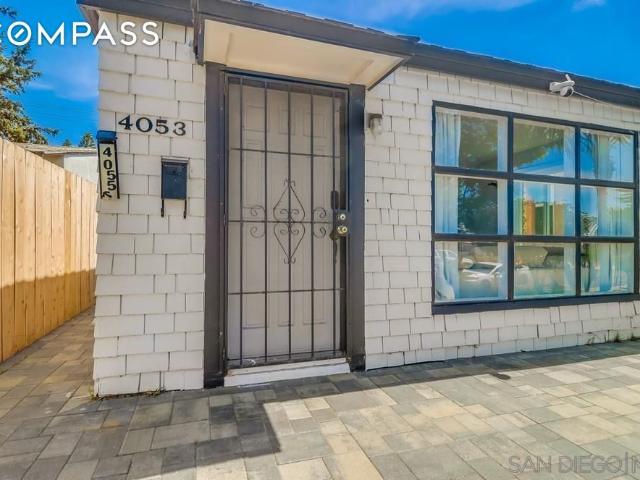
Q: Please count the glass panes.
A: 9